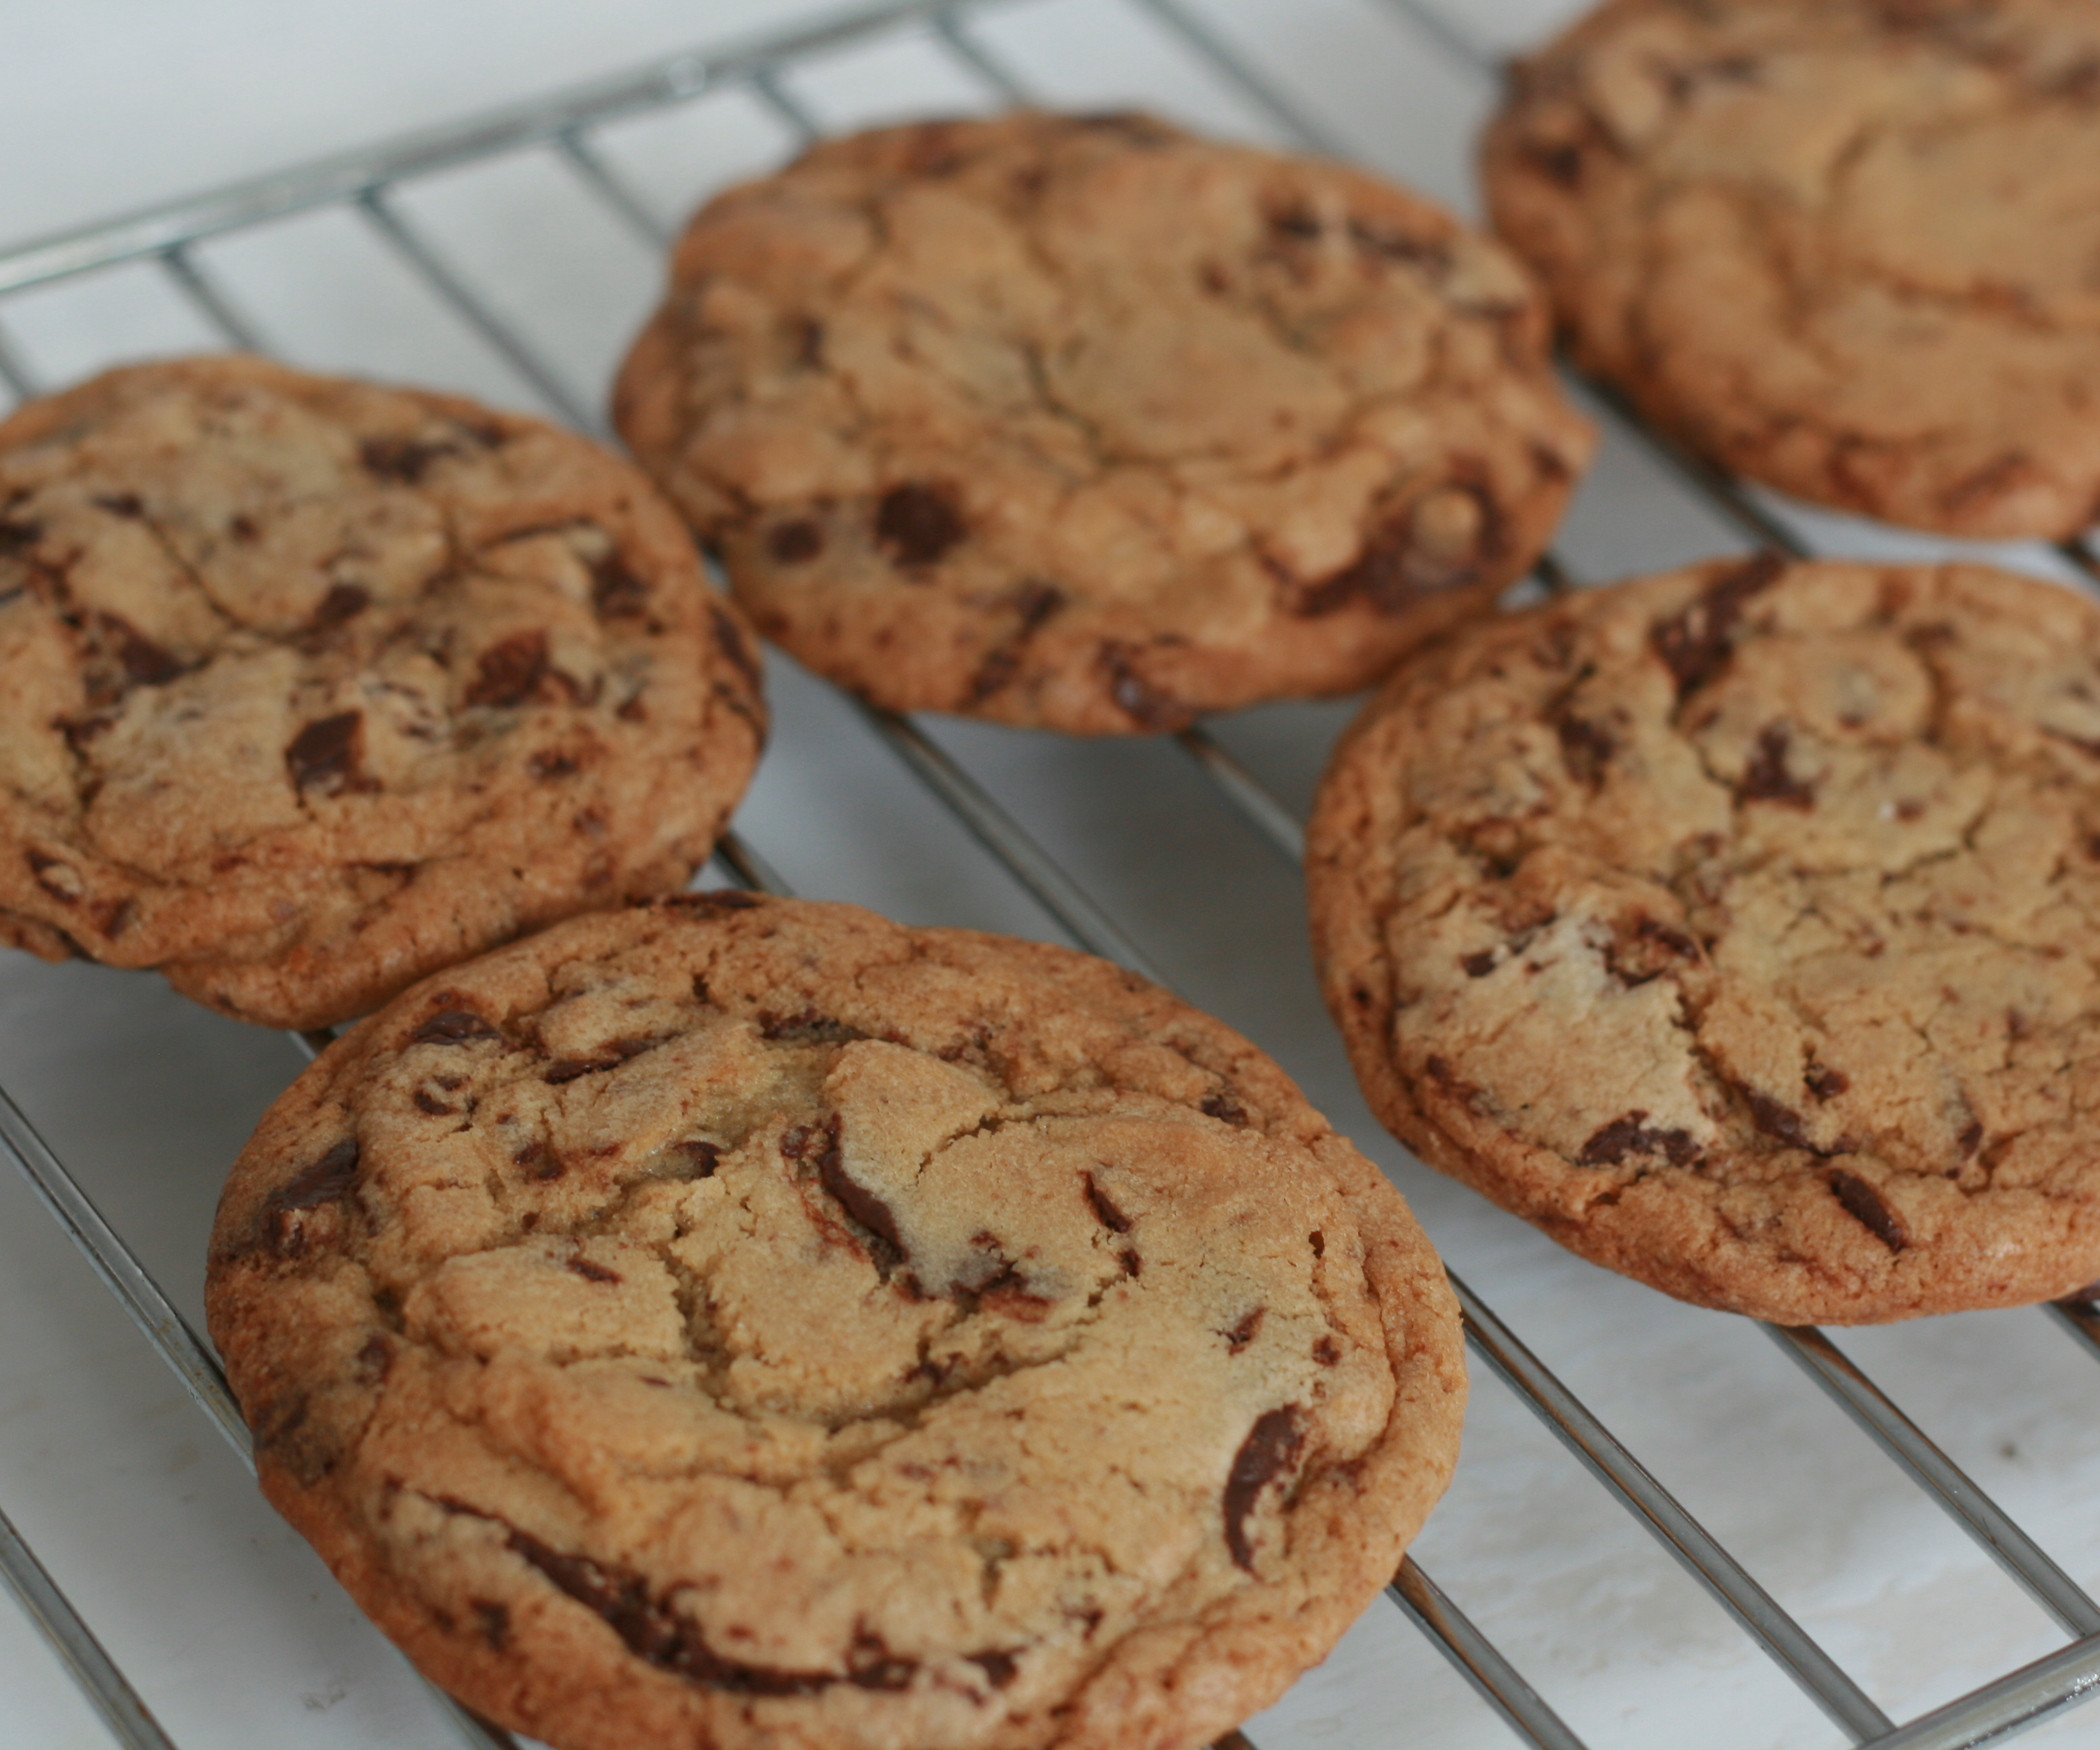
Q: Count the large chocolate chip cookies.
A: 5